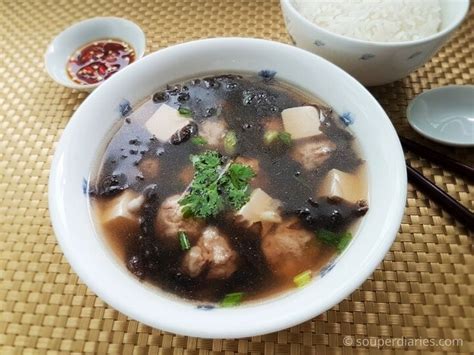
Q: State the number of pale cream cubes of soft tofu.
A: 5